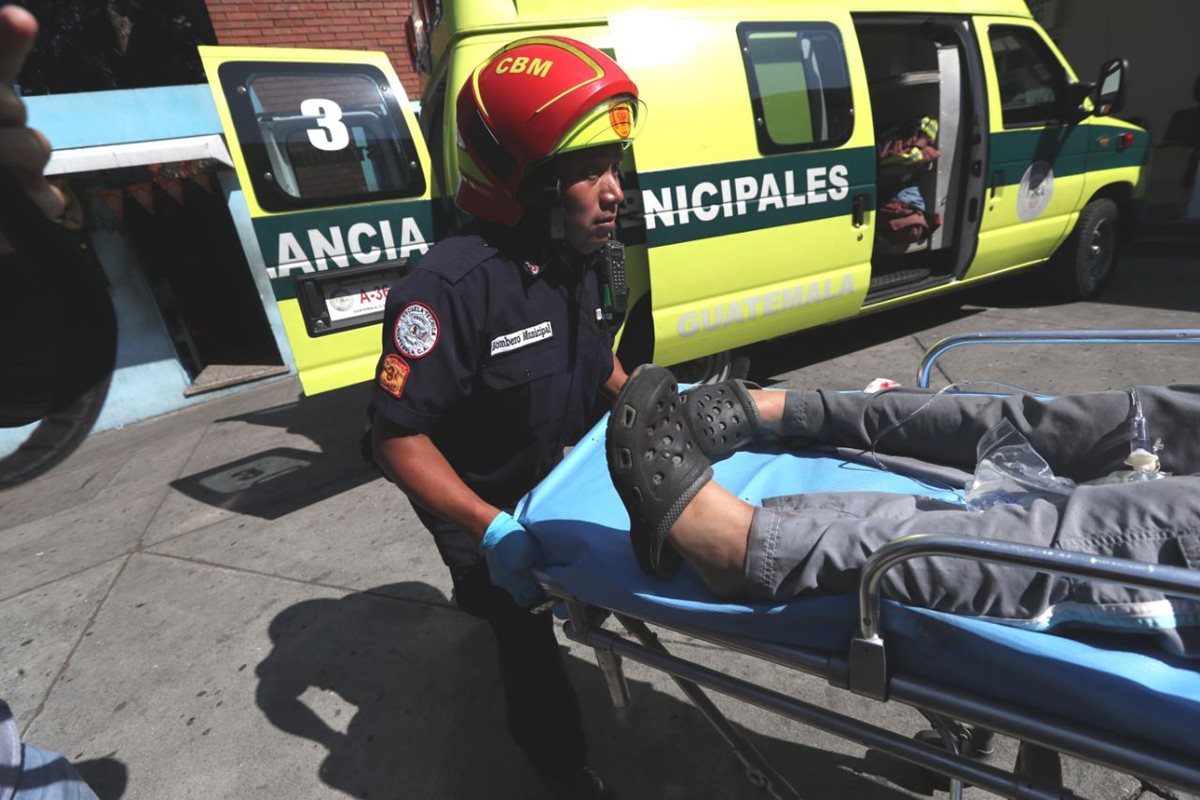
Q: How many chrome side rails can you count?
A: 2